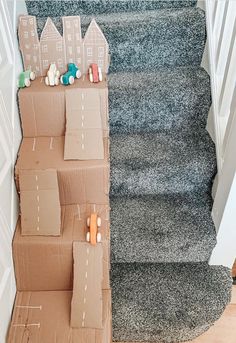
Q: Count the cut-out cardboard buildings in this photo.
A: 4